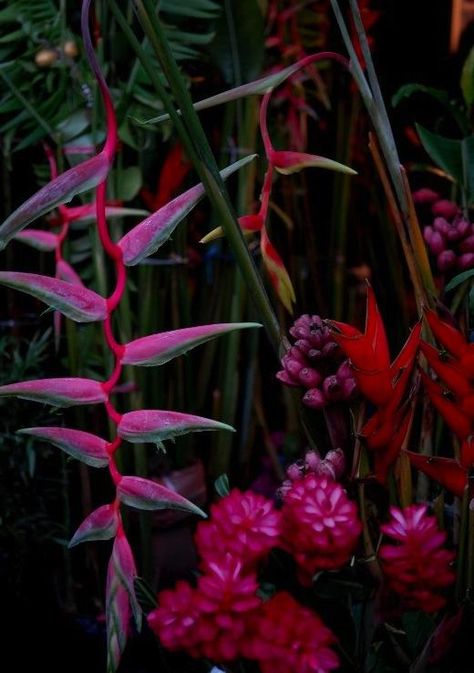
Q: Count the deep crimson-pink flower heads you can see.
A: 6